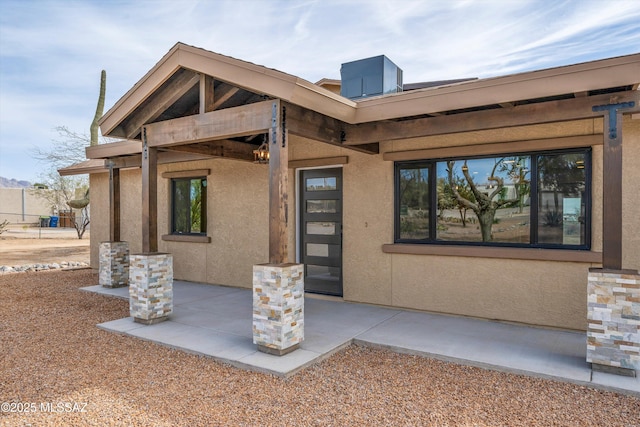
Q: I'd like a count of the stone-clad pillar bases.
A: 4